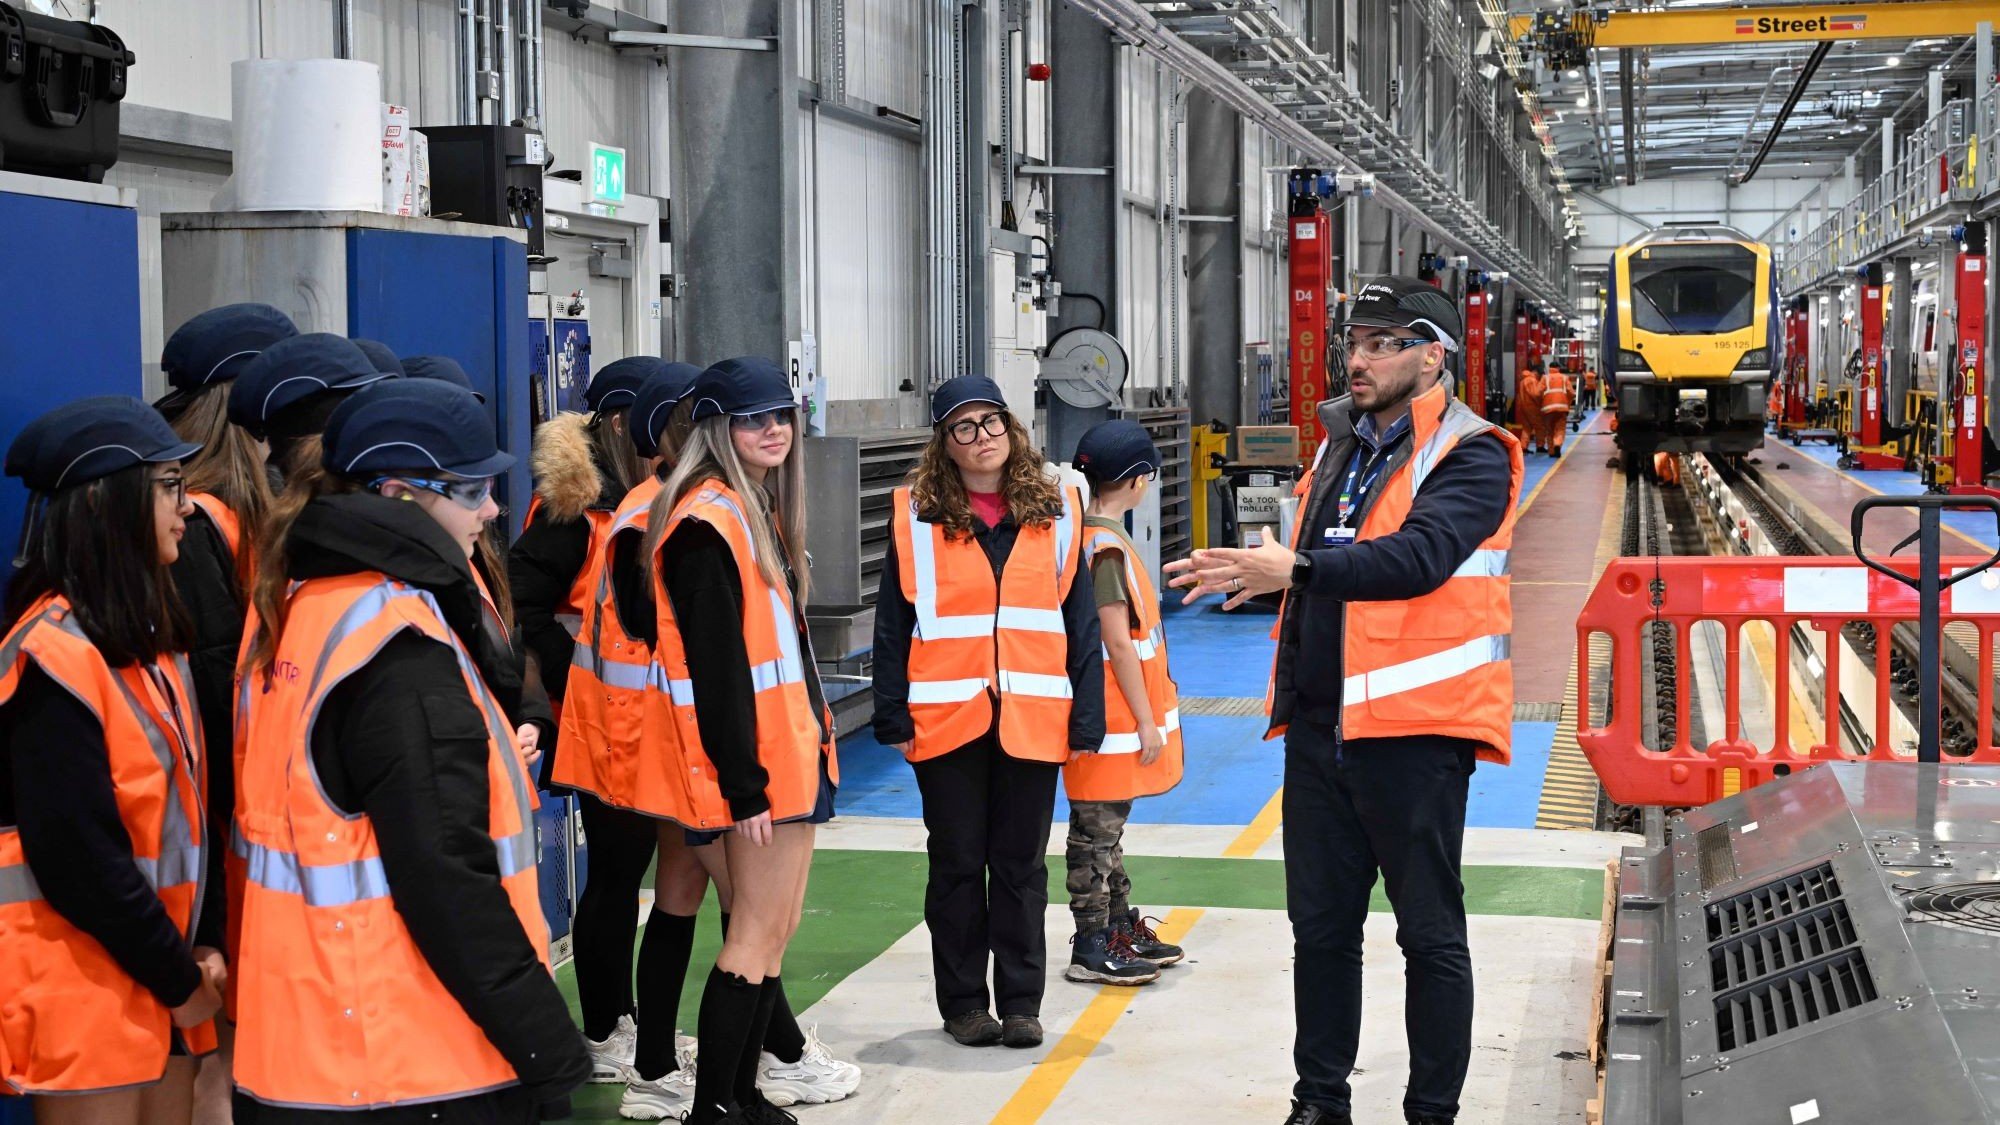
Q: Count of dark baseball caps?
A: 12